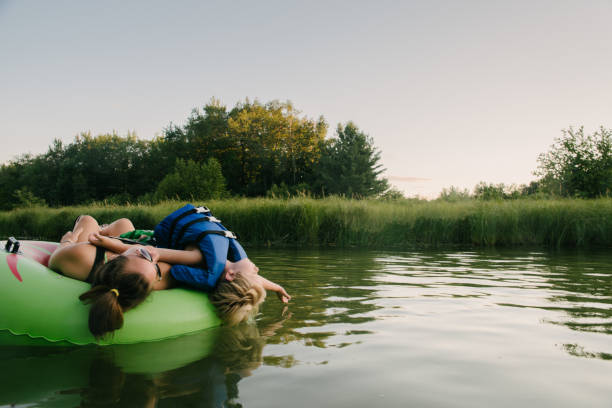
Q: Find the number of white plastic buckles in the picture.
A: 3